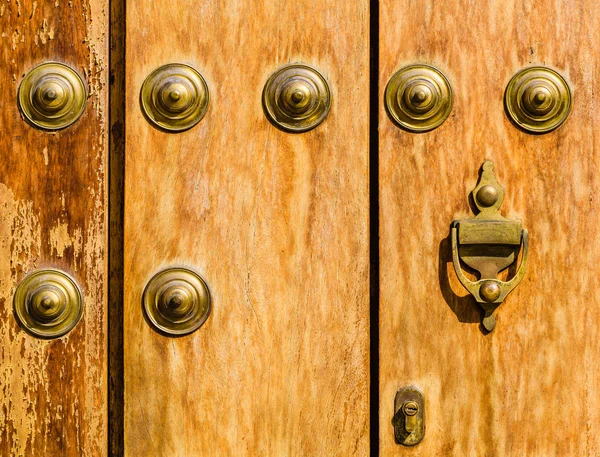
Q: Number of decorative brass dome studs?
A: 7